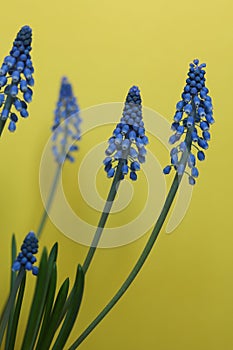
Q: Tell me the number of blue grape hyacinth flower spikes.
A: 5